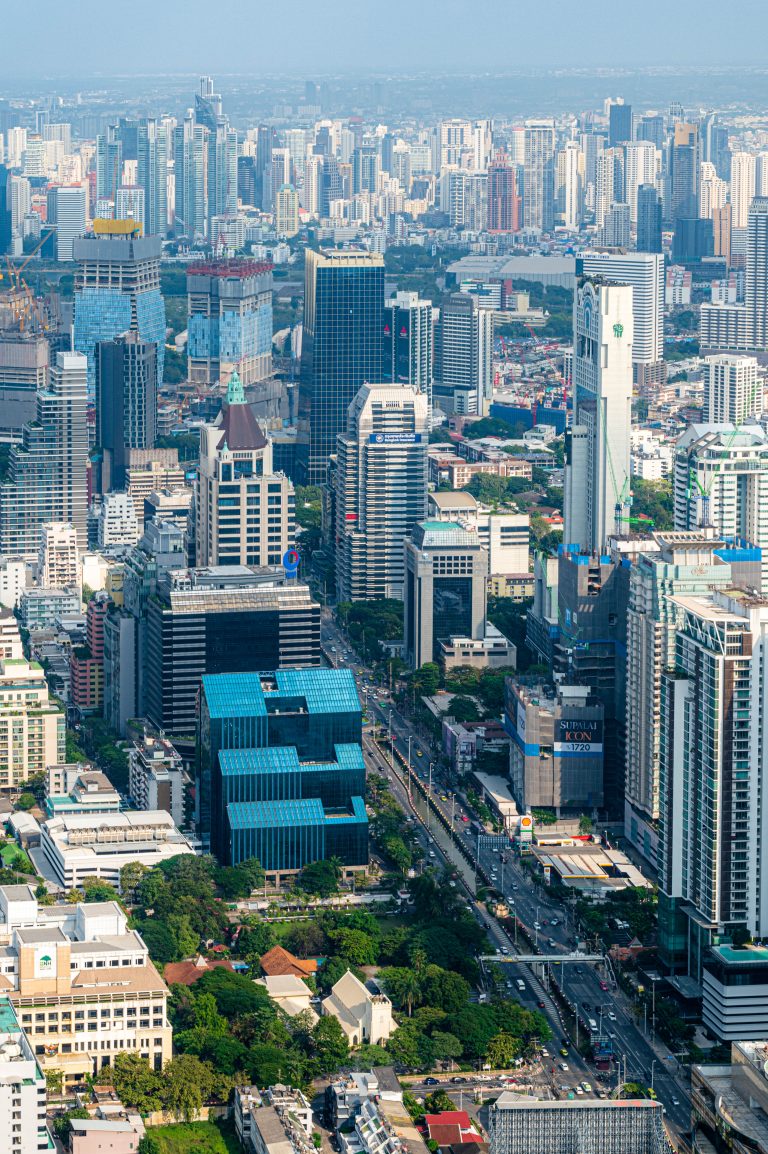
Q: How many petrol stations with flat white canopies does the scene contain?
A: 1